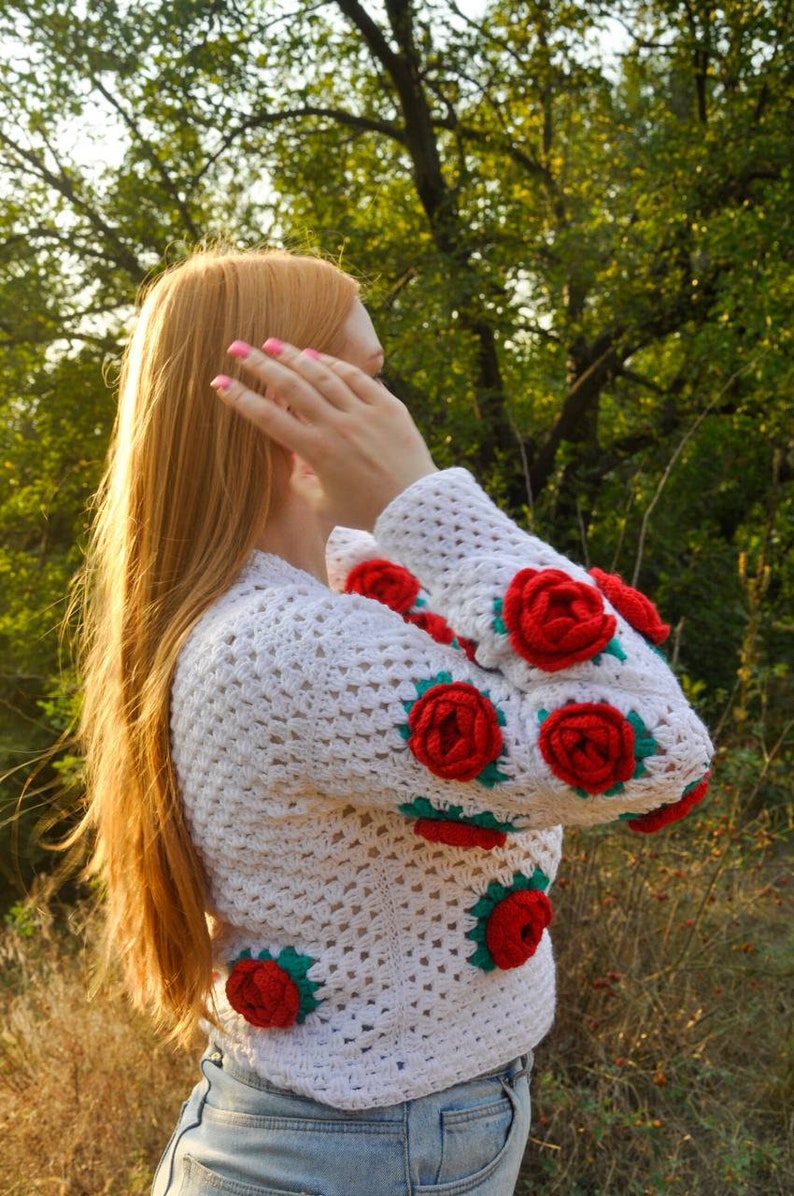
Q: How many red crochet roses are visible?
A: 11